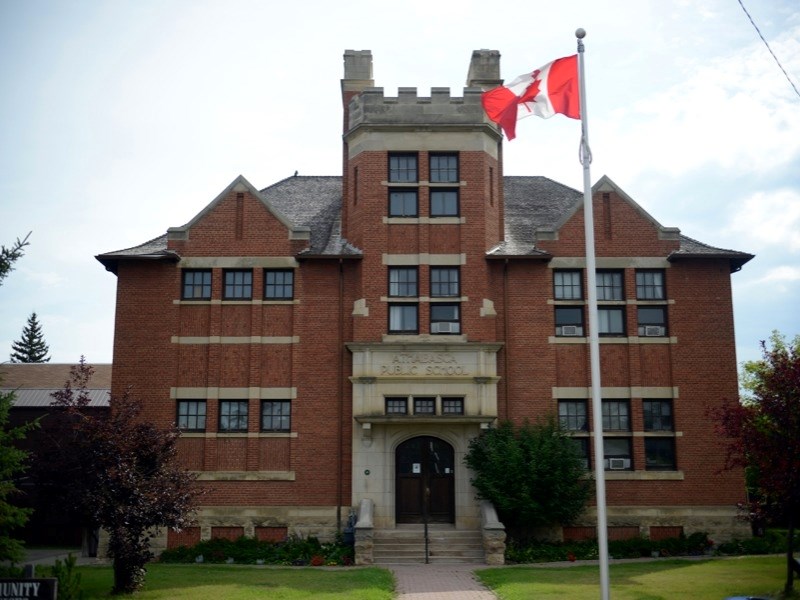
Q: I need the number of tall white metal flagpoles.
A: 1